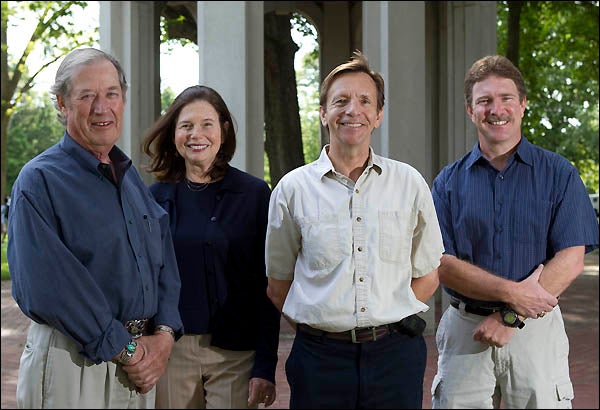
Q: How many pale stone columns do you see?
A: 4